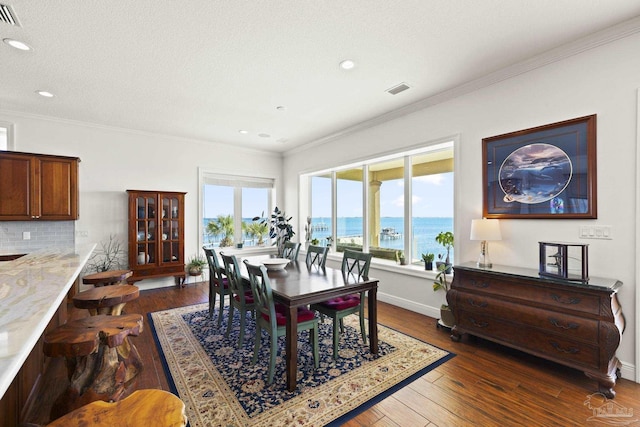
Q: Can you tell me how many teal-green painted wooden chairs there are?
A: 6